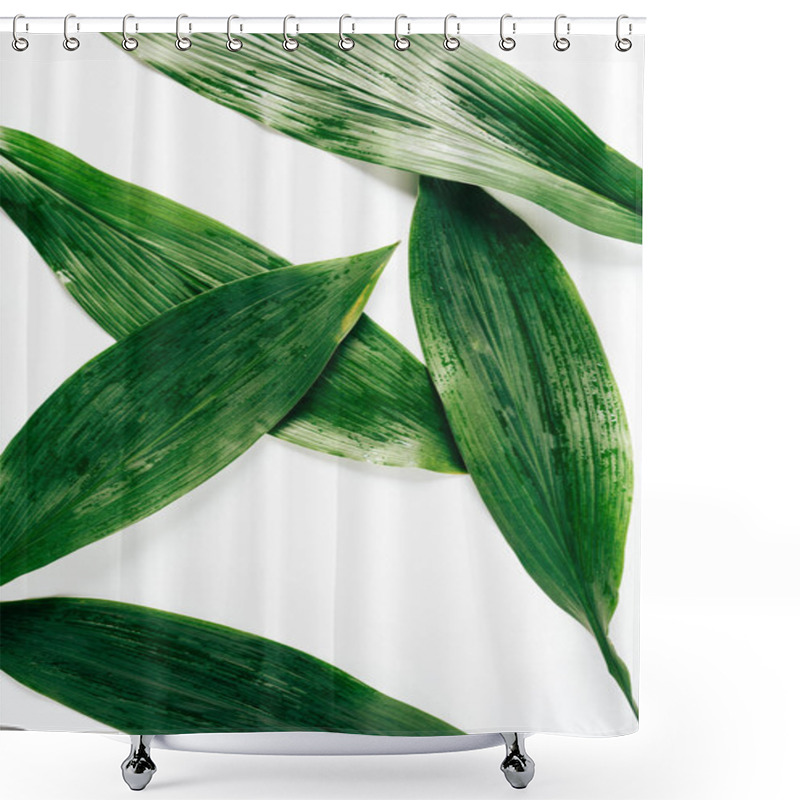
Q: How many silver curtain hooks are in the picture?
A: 12